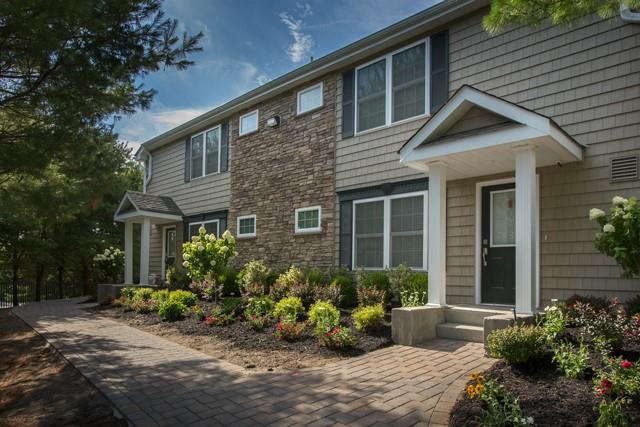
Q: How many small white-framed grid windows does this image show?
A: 4